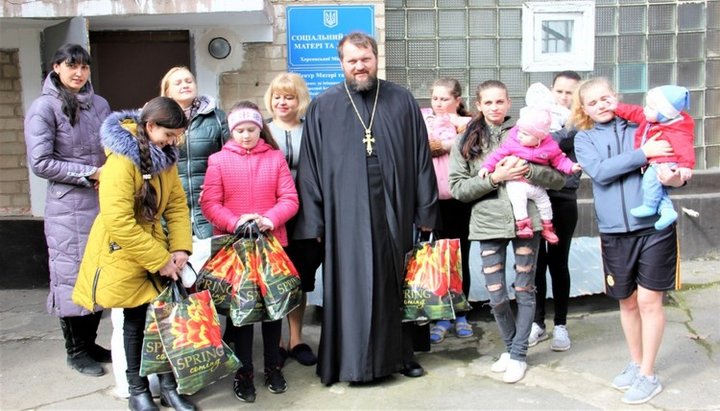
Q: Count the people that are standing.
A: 10